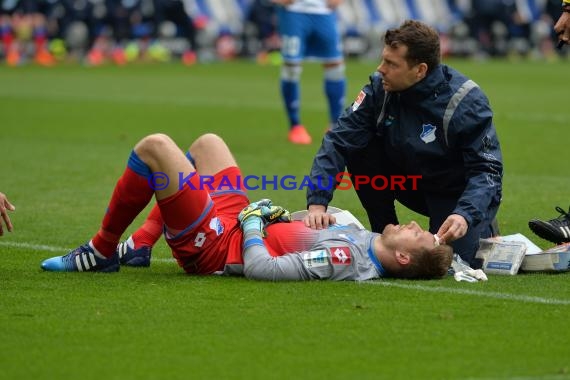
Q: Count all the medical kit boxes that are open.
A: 1